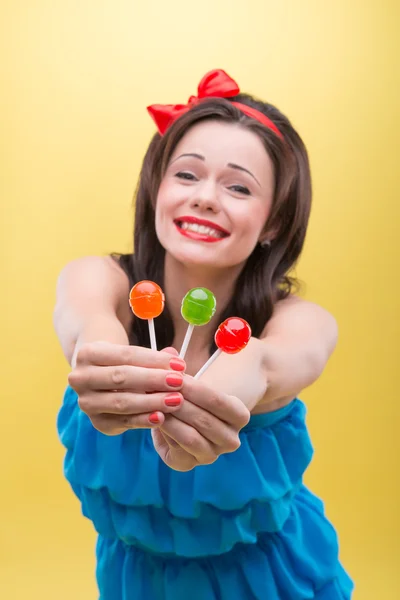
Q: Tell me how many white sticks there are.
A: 3